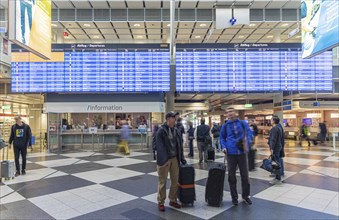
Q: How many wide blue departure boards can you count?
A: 2